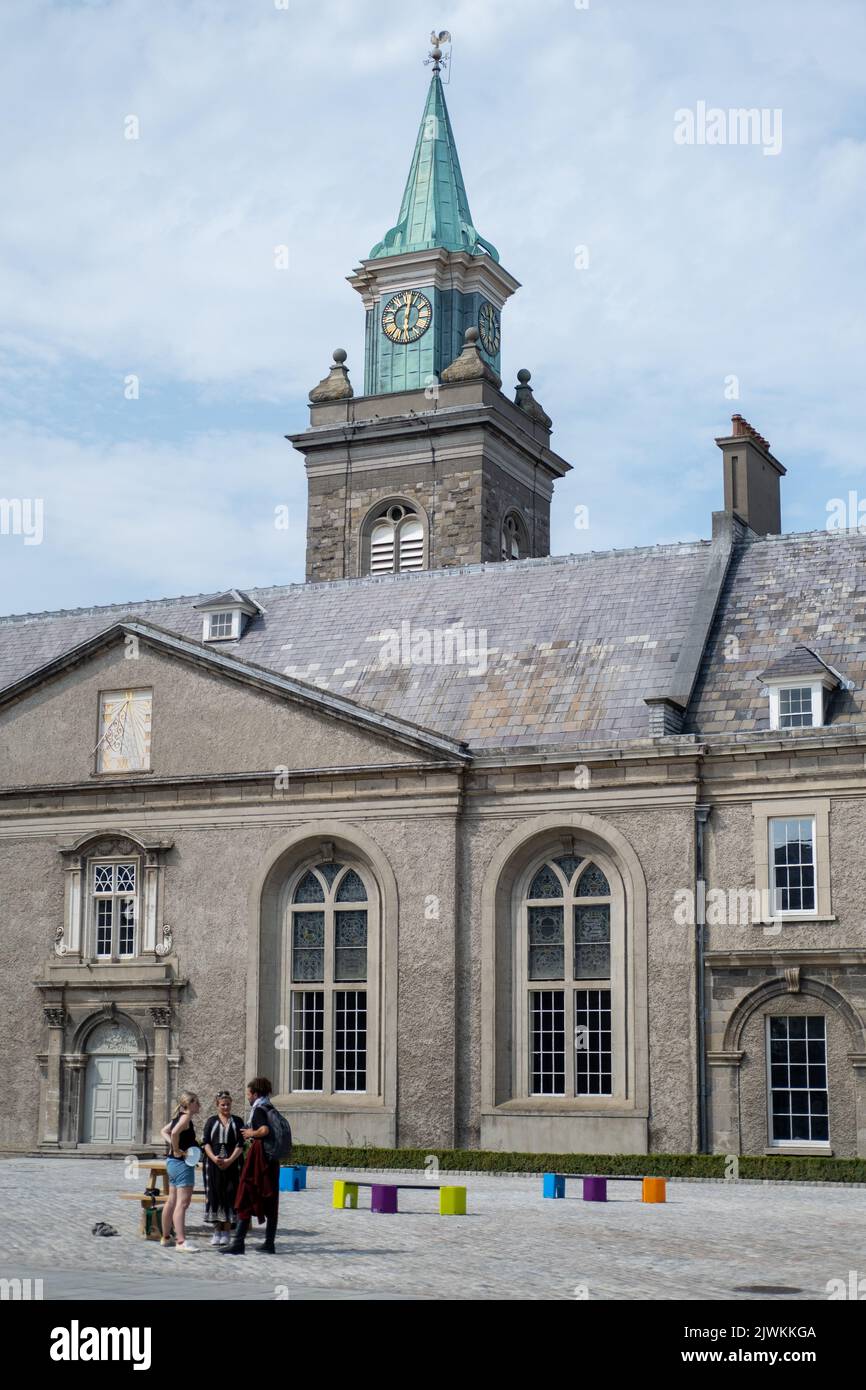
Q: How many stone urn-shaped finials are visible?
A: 3